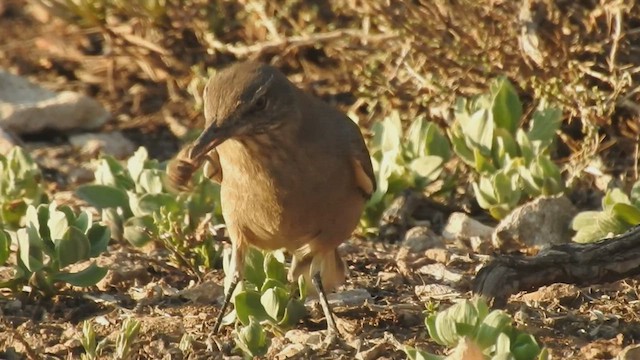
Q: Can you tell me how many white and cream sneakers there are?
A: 0